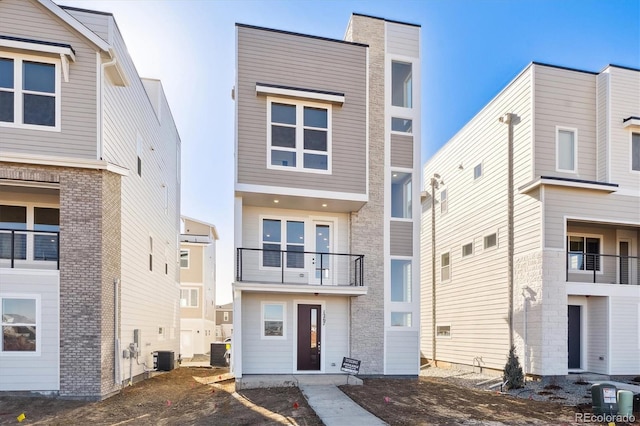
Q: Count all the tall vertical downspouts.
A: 2